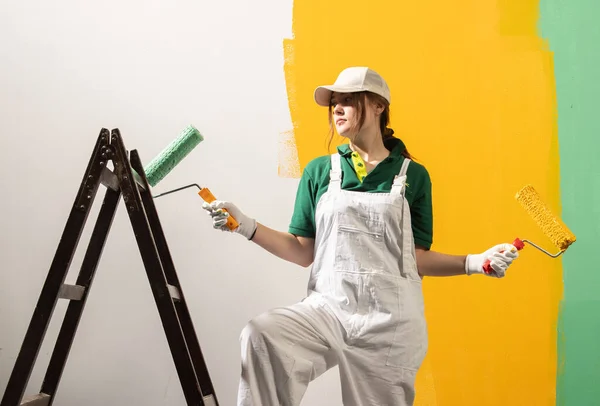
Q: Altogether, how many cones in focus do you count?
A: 0